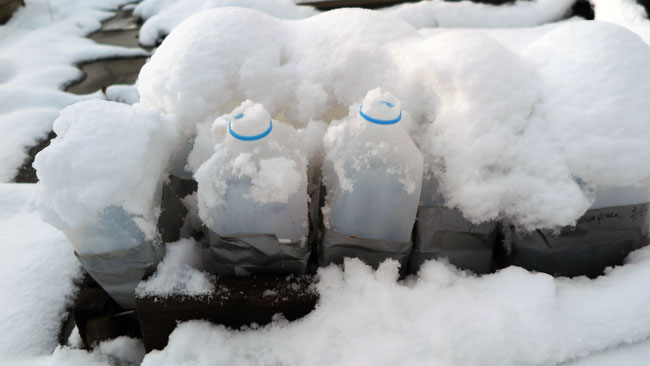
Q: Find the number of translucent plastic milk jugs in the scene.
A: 5